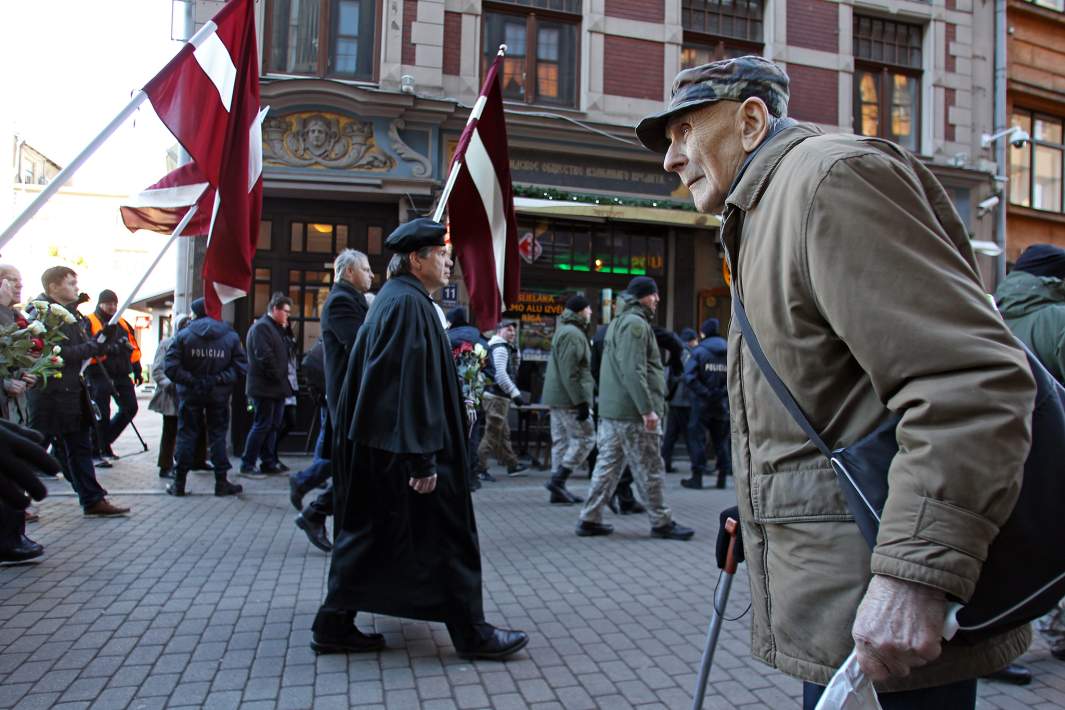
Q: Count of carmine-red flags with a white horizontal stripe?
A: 3